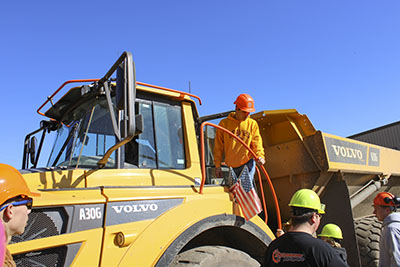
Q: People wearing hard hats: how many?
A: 5